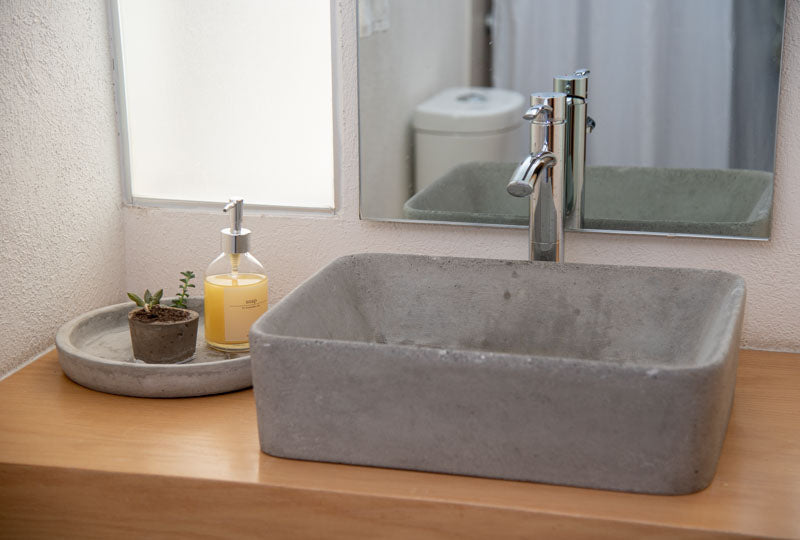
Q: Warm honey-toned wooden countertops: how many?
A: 1